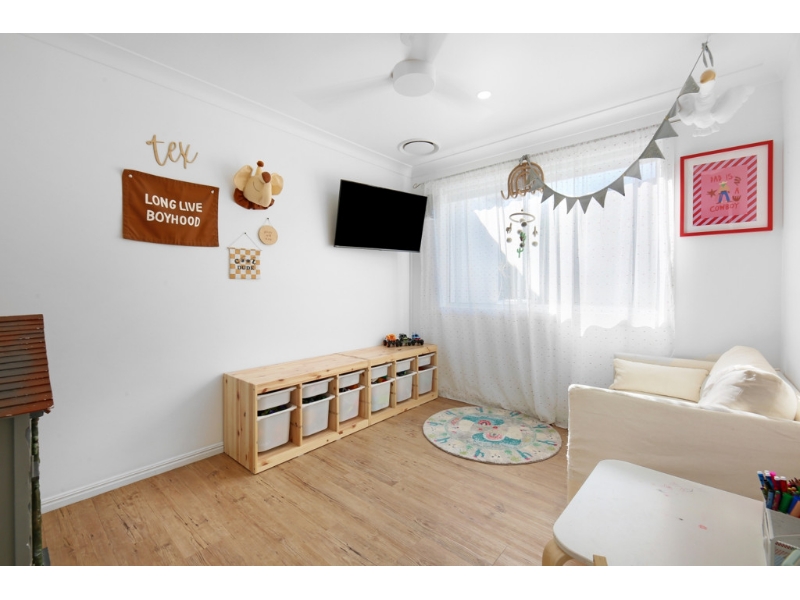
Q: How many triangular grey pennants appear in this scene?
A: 13